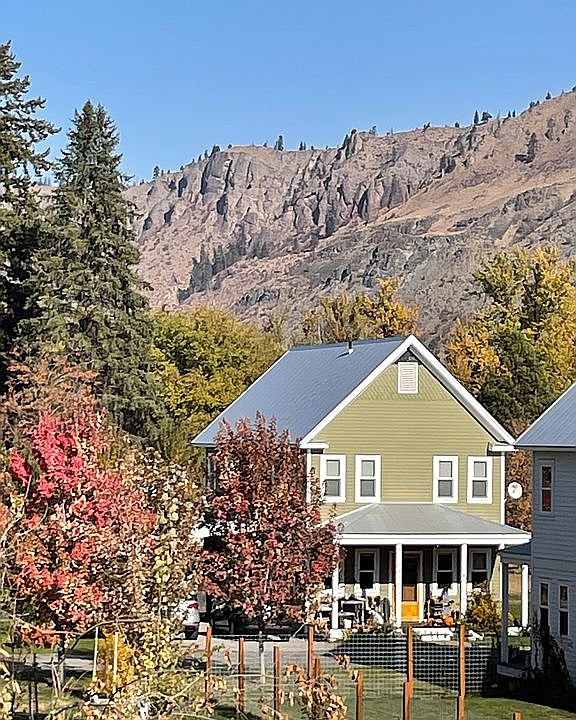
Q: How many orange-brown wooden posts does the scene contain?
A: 11